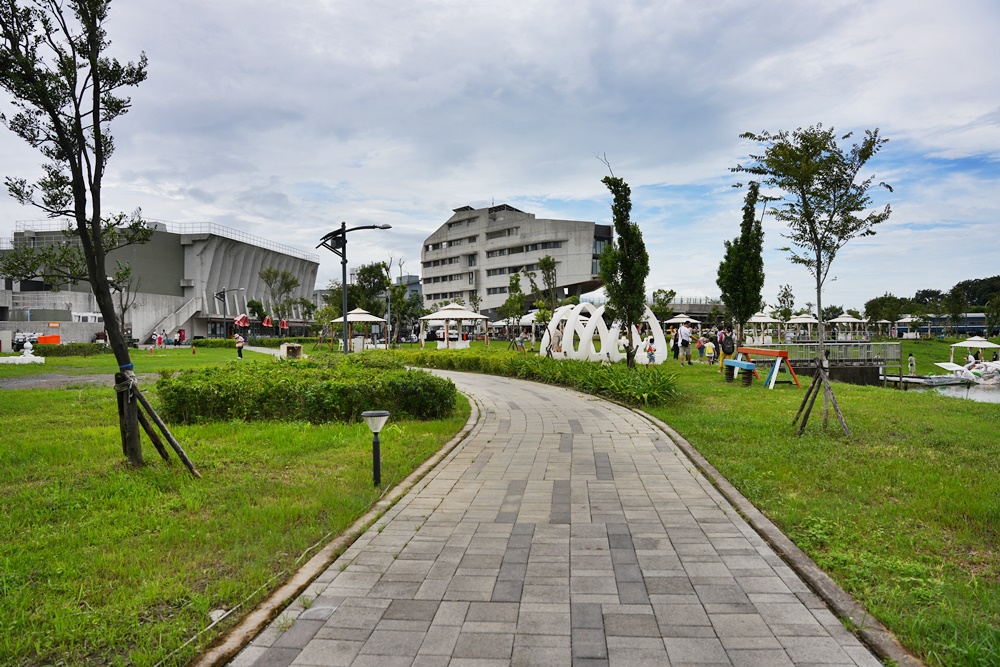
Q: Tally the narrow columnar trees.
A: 2